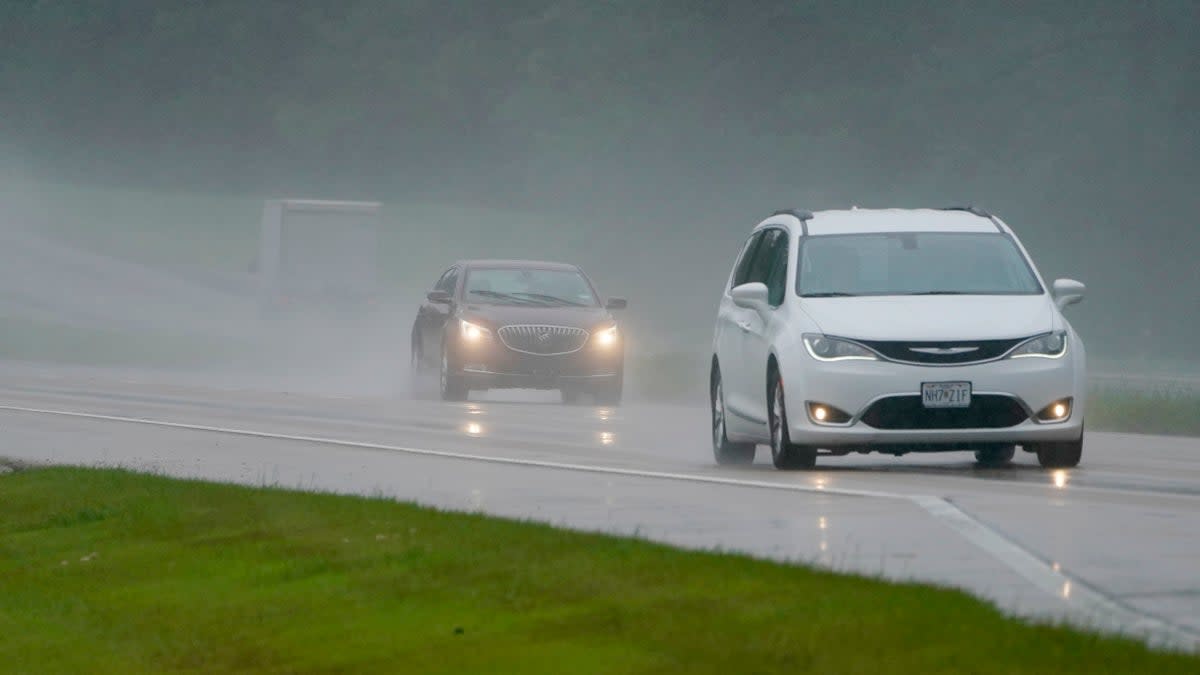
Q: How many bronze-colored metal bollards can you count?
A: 0